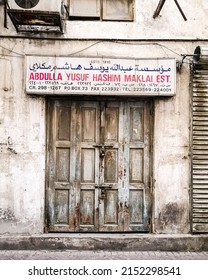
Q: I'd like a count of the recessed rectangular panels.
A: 12